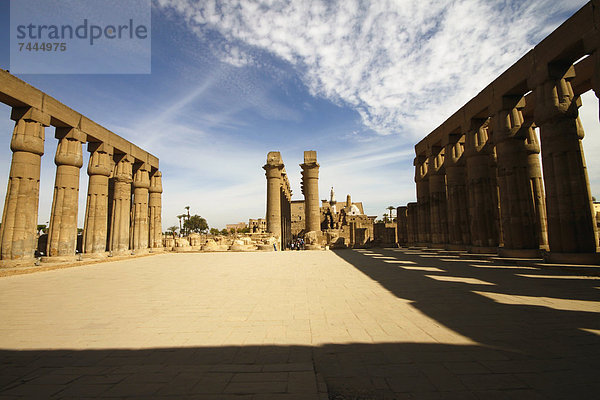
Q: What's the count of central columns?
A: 2